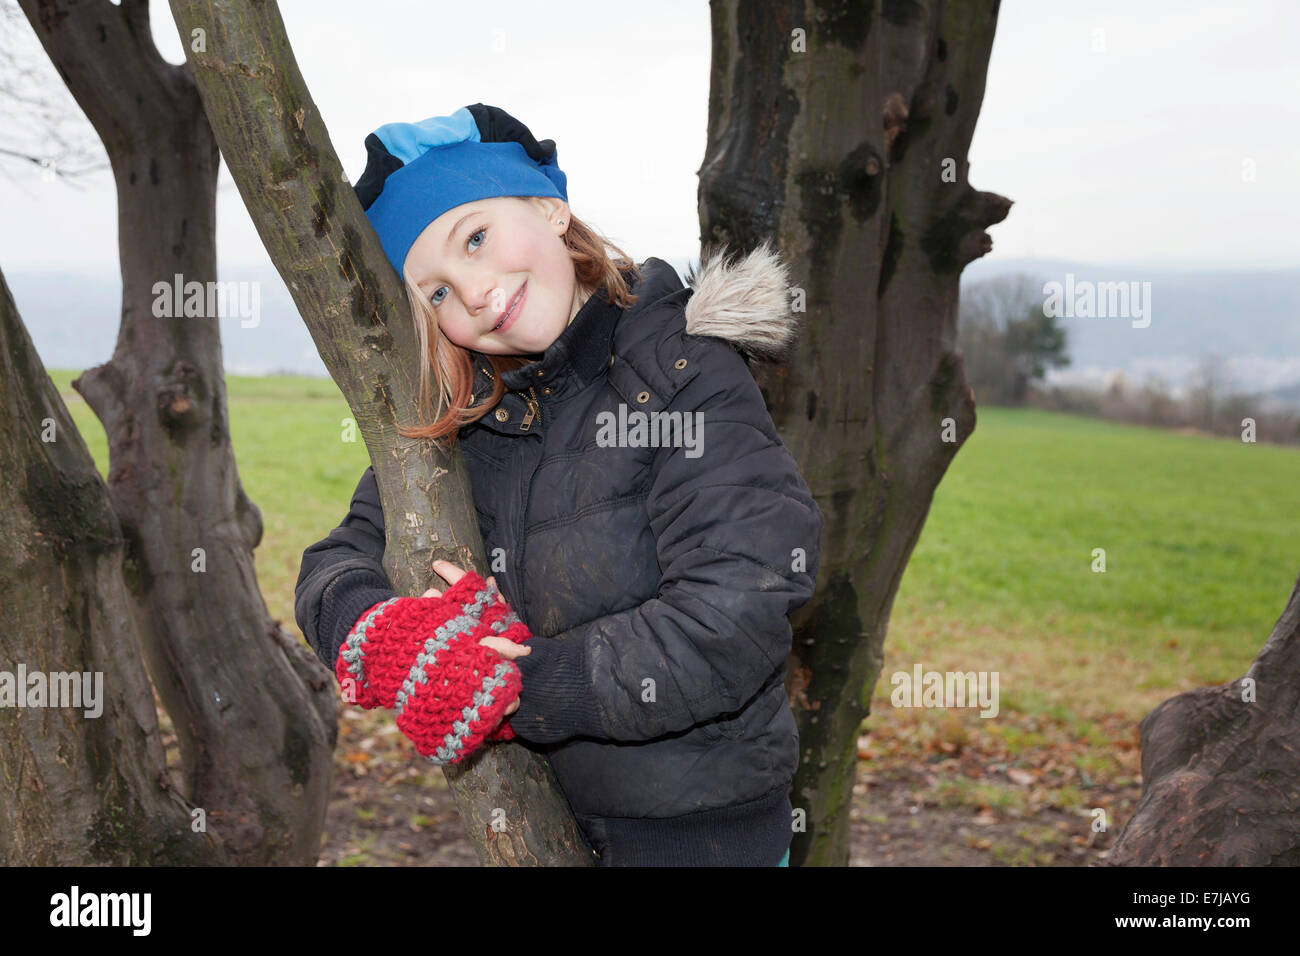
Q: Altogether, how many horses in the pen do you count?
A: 0